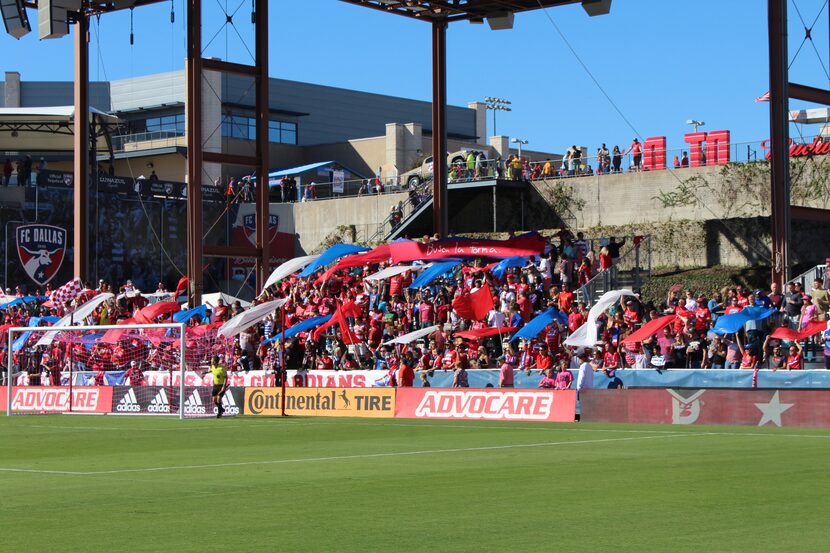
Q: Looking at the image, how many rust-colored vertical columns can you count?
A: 5